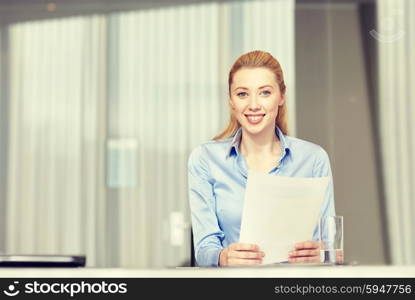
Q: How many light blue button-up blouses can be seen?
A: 1